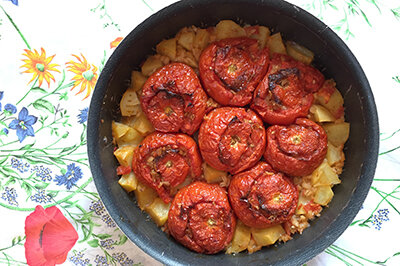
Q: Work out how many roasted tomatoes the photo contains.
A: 8